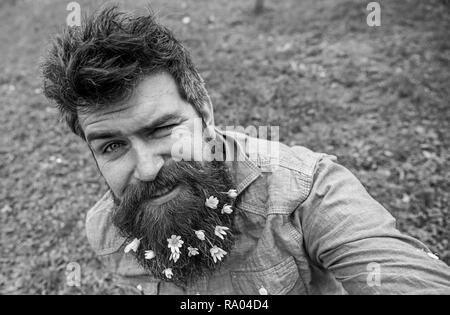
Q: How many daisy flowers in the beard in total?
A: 12